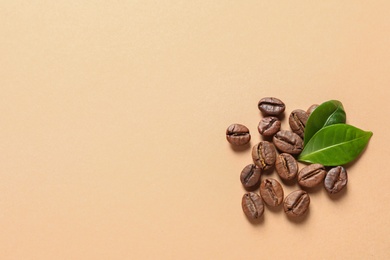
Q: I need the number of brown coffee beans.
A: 14